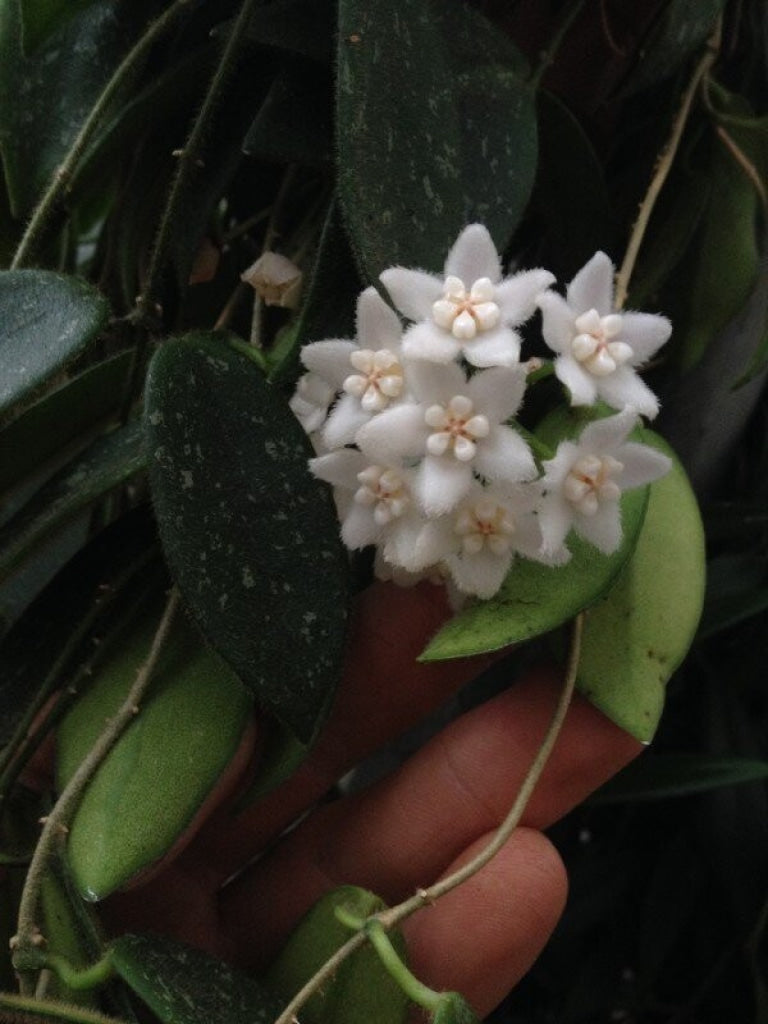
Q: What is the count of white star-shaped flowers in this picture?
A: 7